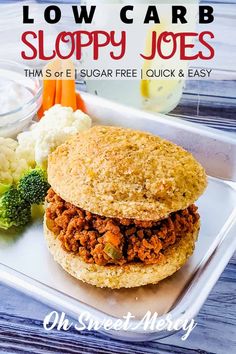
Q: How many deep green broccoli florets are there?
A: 2